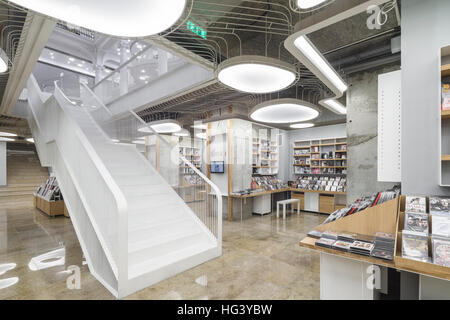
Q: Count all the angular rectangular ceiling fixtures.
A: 2